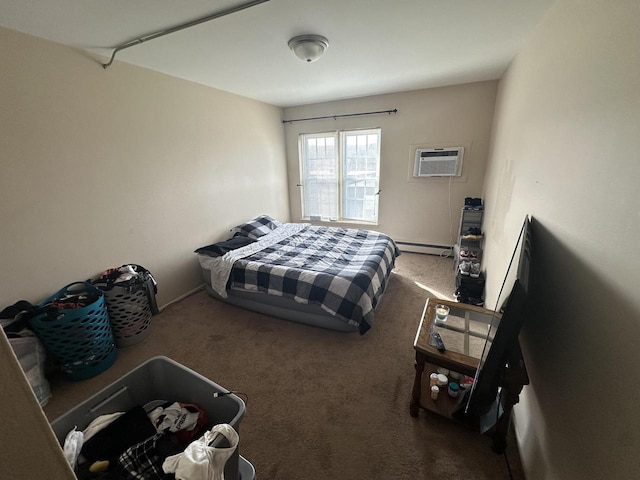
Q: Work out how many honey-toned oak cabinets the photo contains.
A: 0